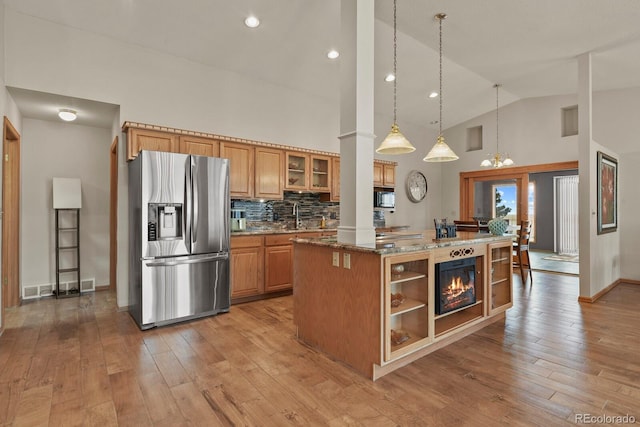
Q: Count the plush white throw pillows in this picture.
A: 0